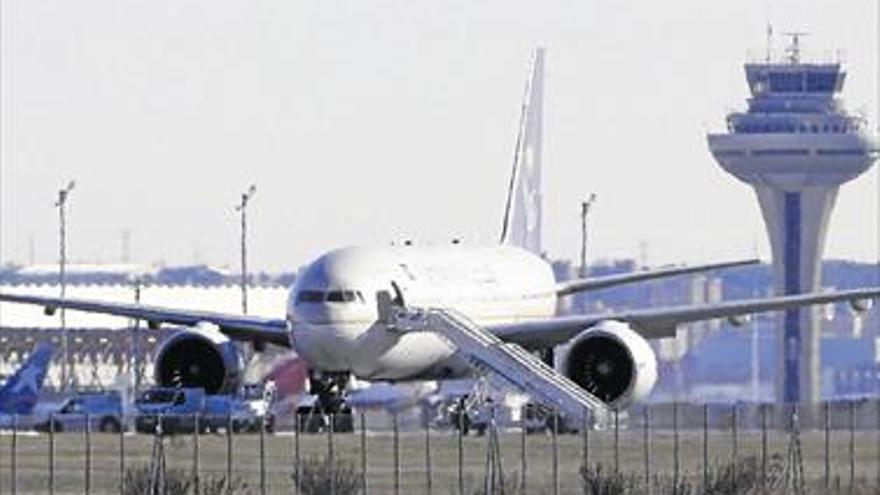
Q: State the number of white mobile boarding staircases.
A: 1